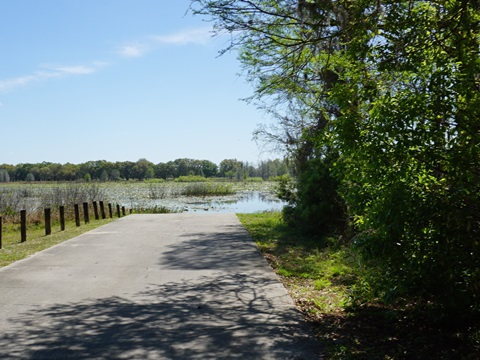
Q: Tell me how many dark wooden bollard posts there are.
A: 12